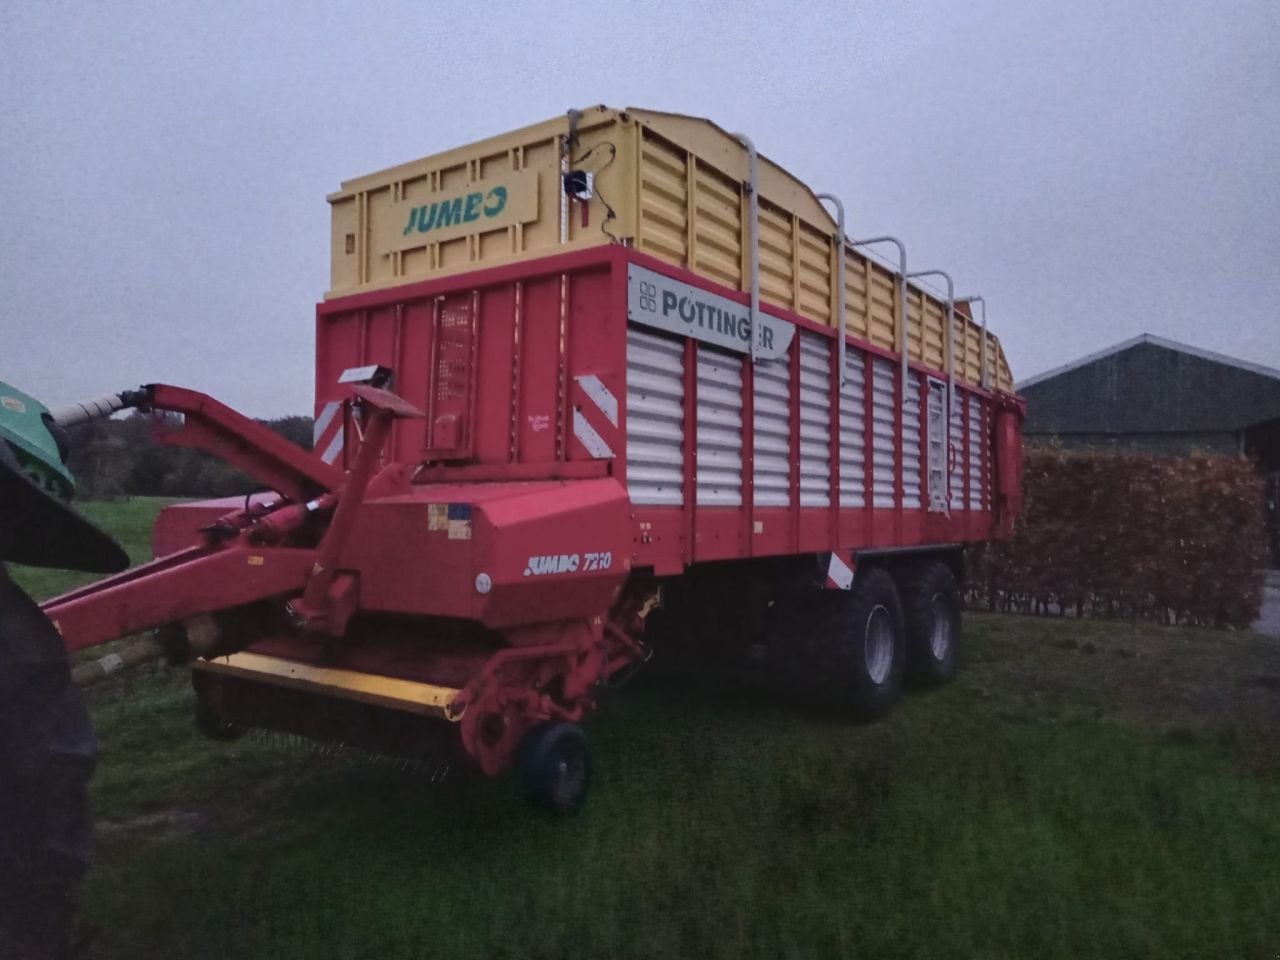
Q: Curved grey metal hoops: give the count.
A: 5